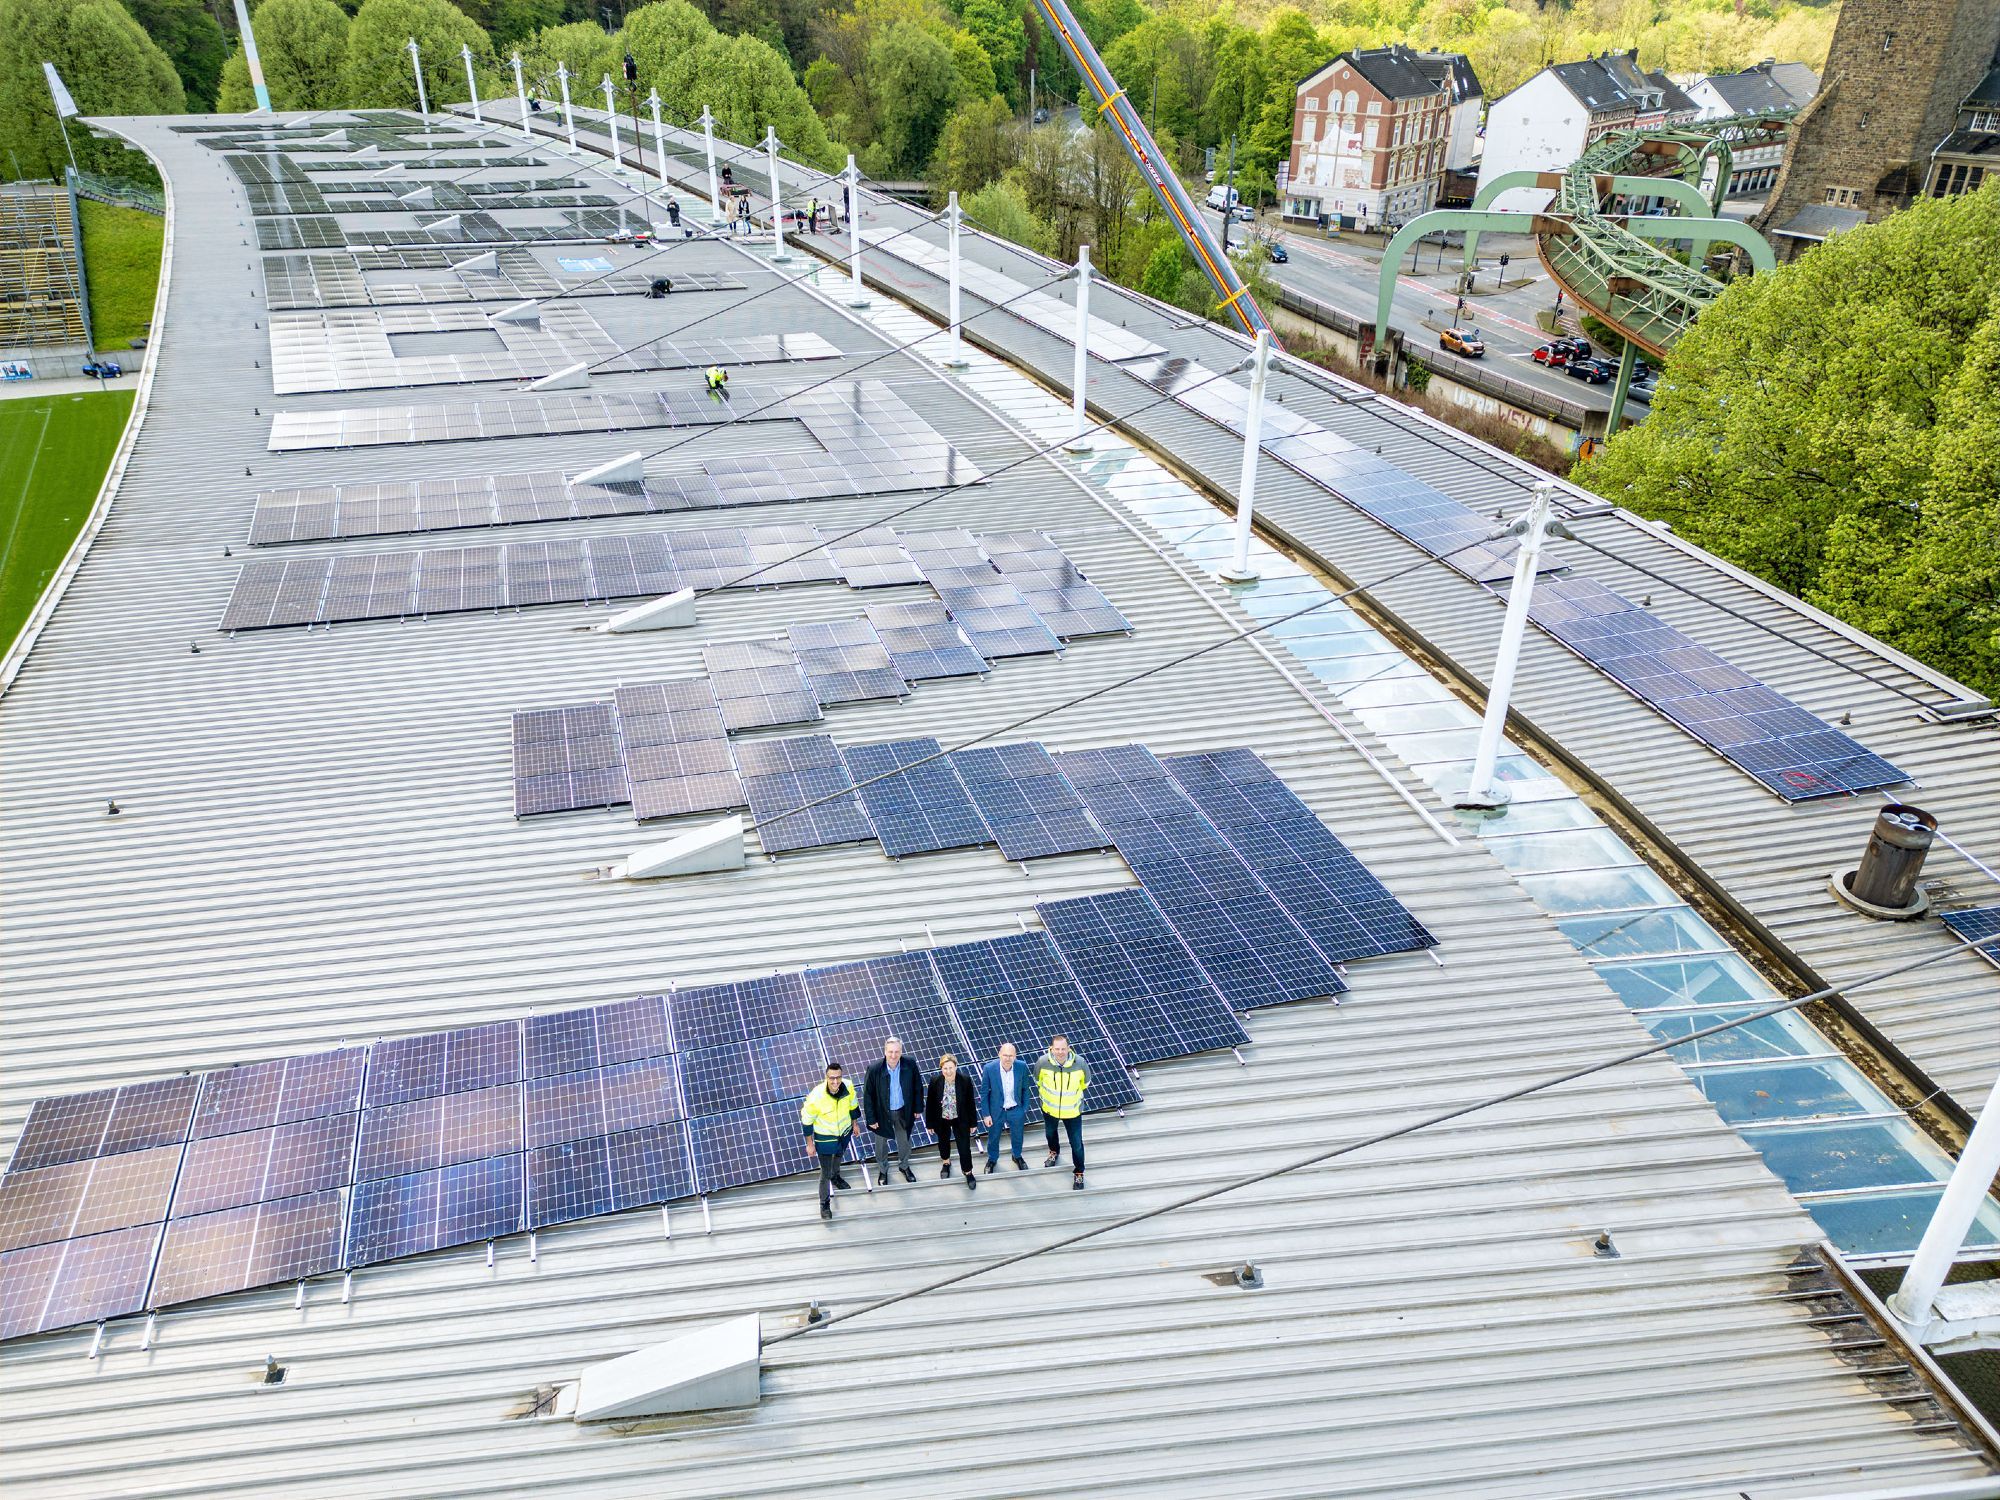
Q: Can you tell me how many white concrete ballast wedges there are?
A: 14